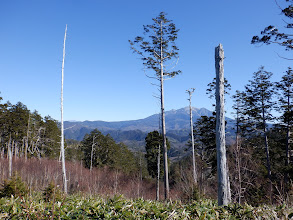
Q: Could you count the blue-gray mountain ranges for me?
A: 1